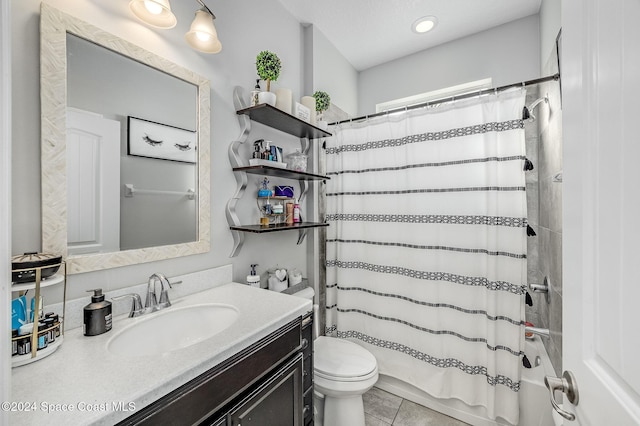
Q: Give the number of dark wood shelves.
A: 3